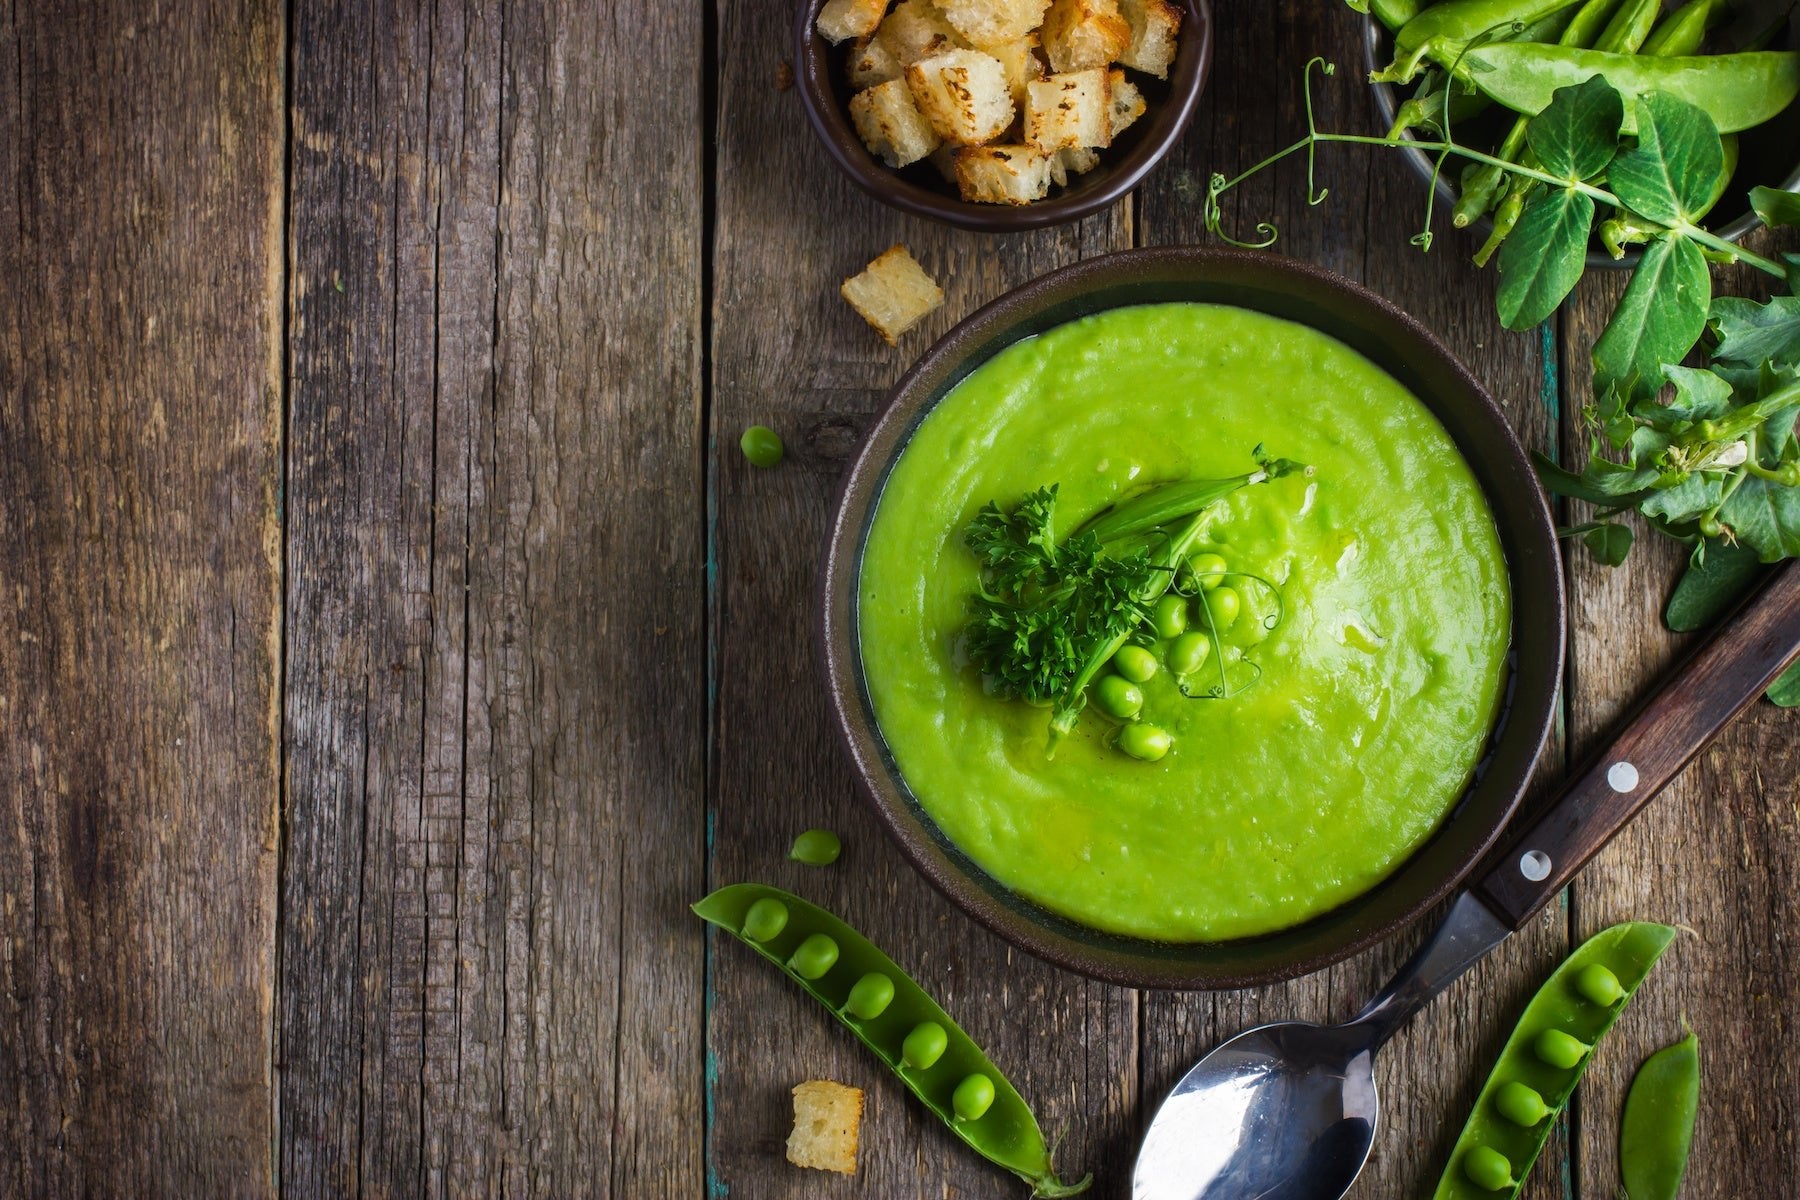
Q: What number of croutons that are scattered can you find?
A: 2